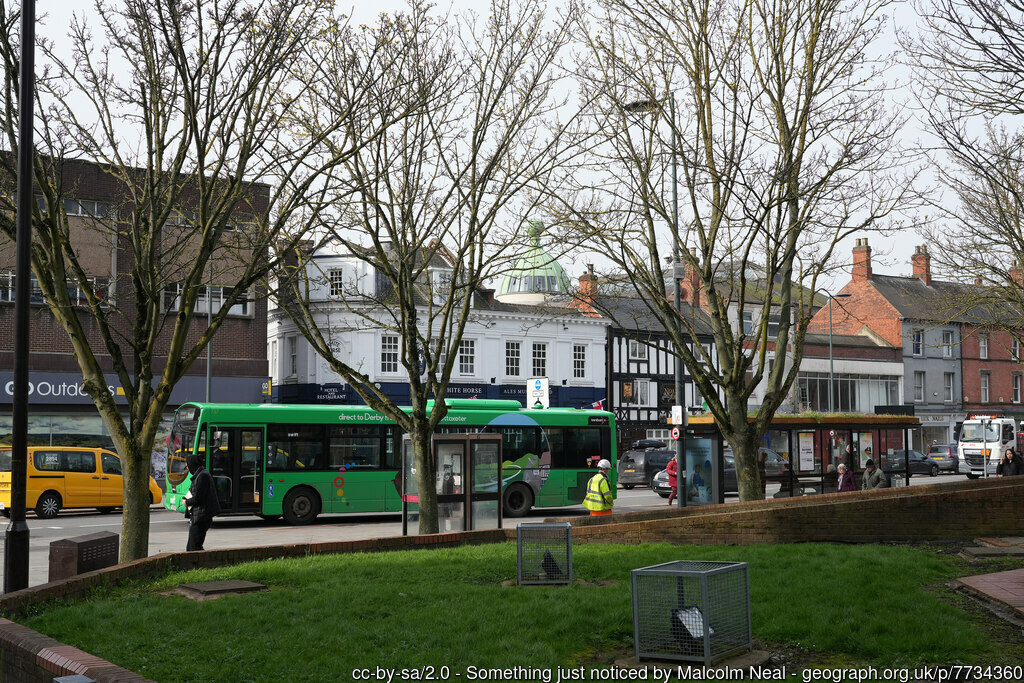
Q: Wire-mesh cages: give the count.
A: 2